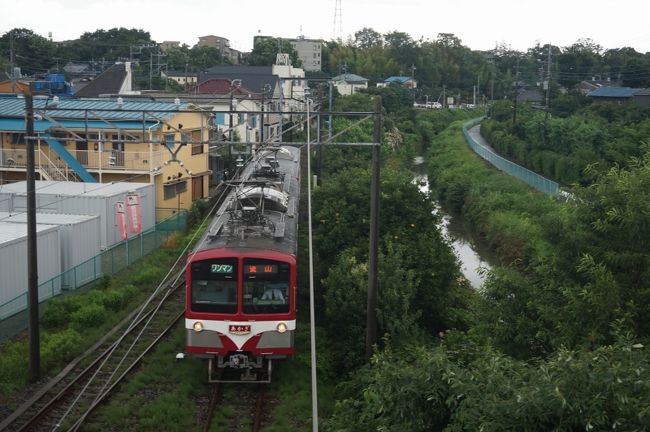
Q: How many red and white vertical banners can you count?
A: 2